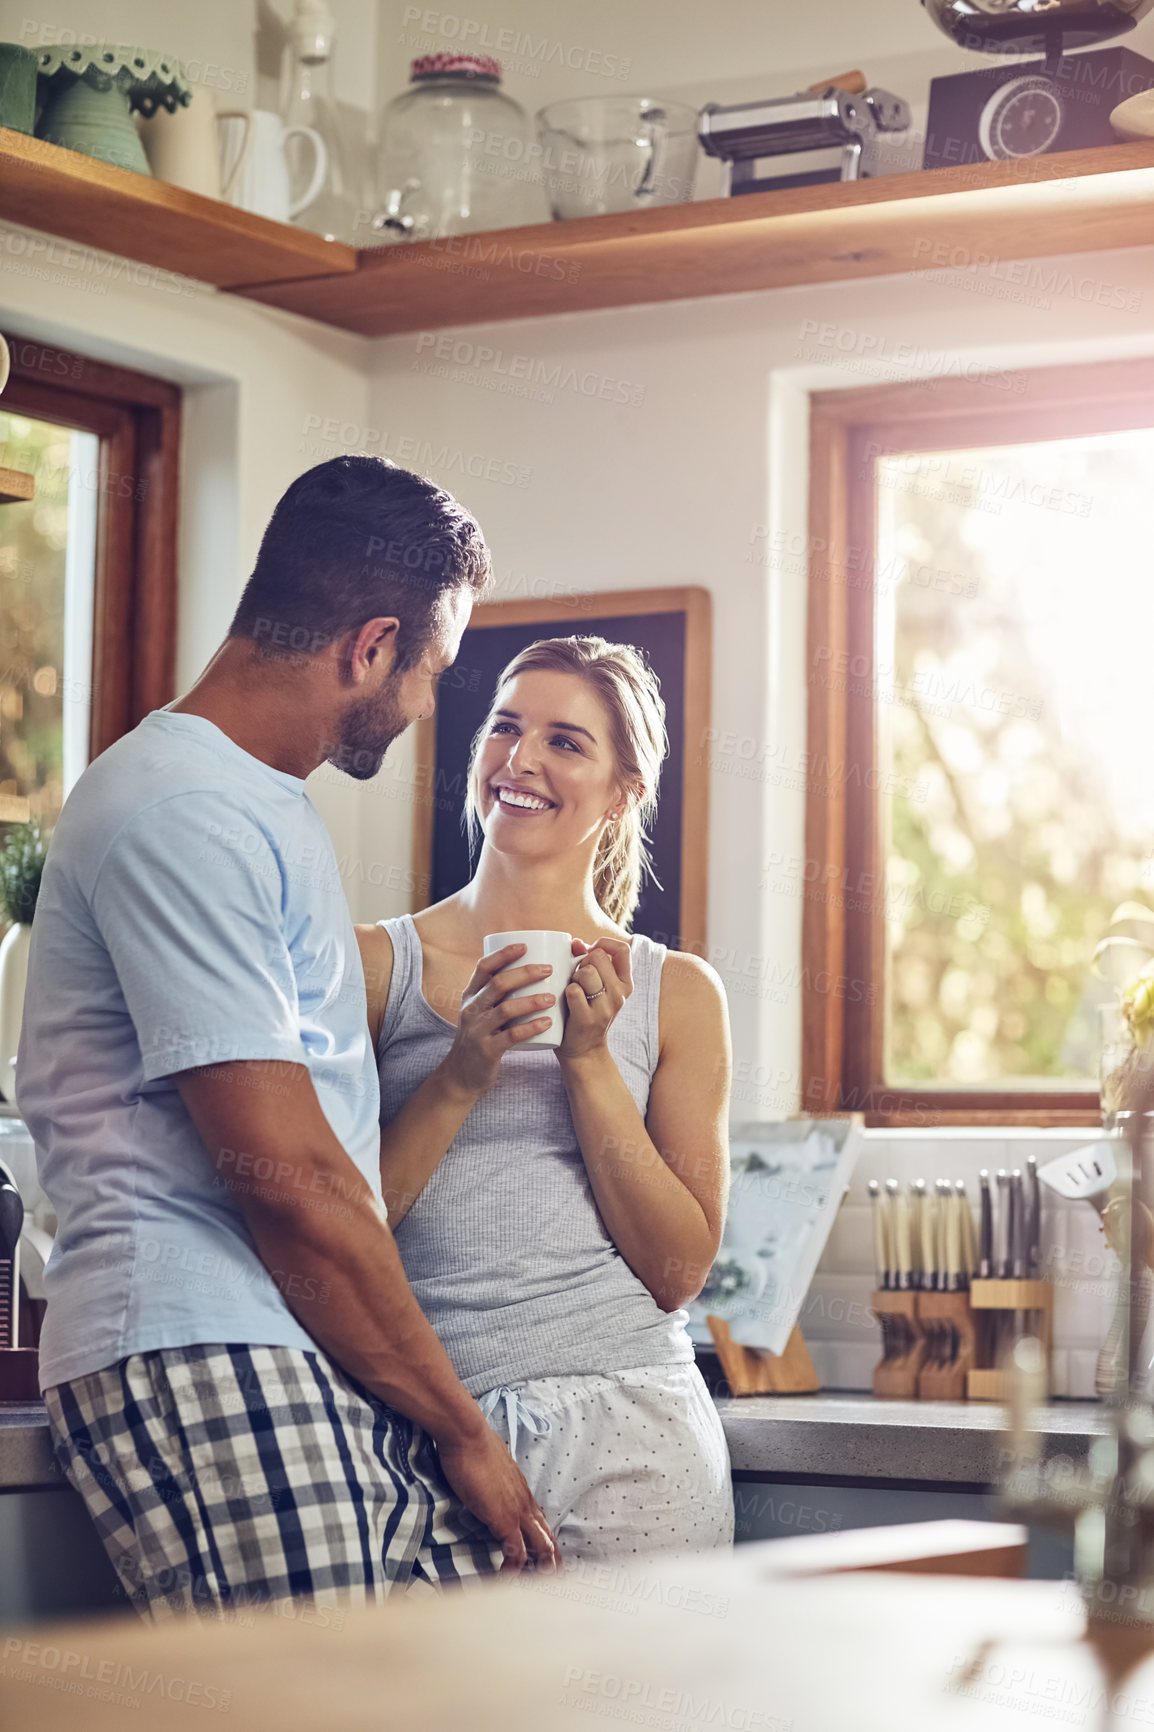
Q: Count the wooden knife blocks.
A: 3